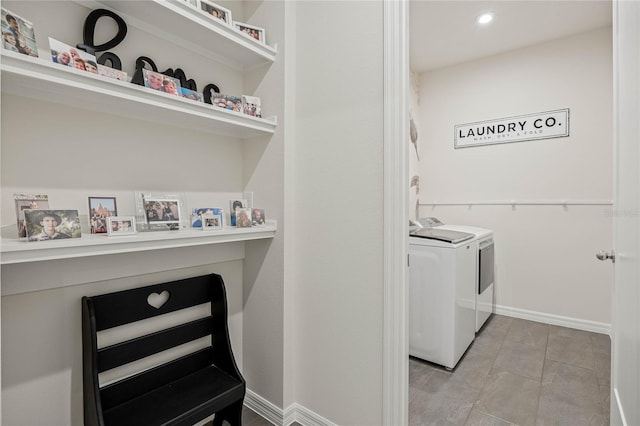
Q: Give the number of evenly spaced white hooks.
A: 4